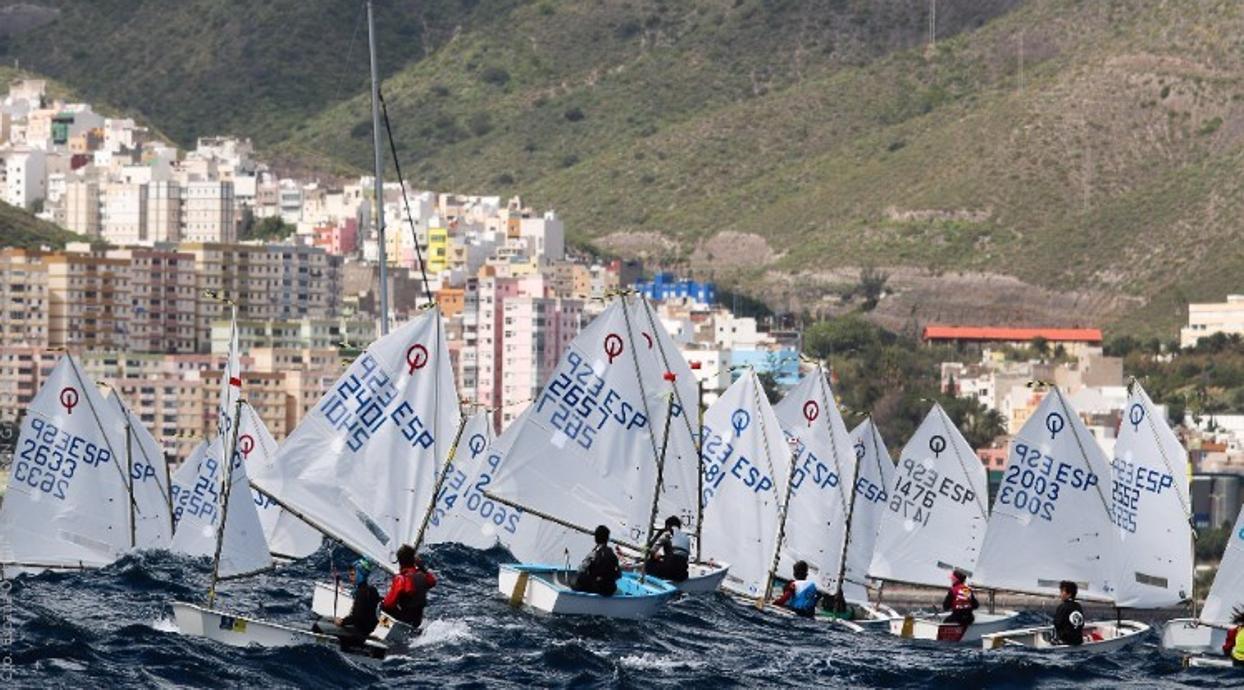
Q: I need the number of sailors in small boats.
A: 8